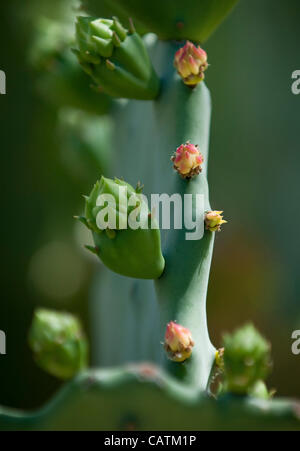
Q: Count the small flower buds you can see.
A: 4